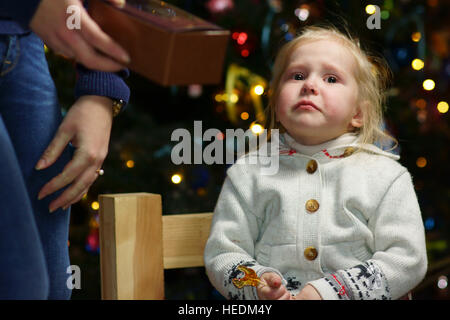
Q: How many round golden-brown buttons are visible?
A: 3